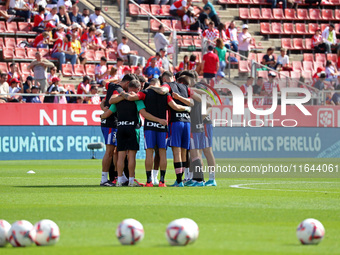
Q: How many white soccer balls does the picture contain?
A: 6